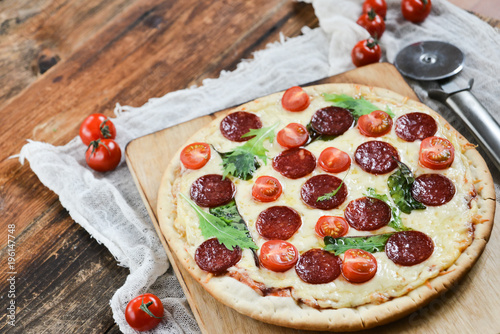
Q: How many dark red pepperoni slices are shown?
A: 13